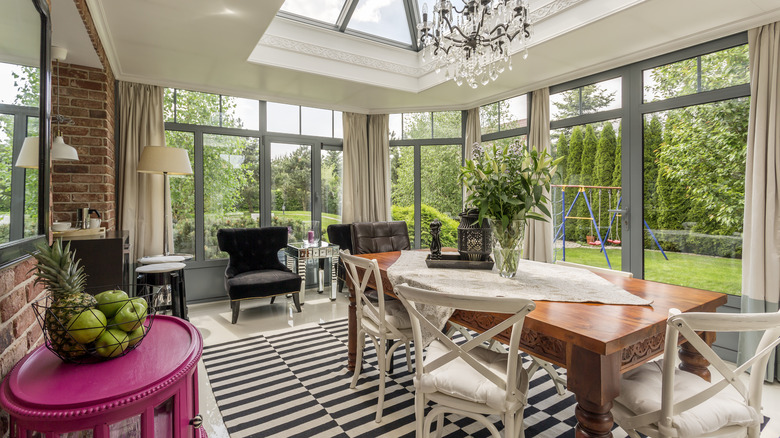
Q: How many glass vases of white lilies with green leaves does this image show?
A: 1